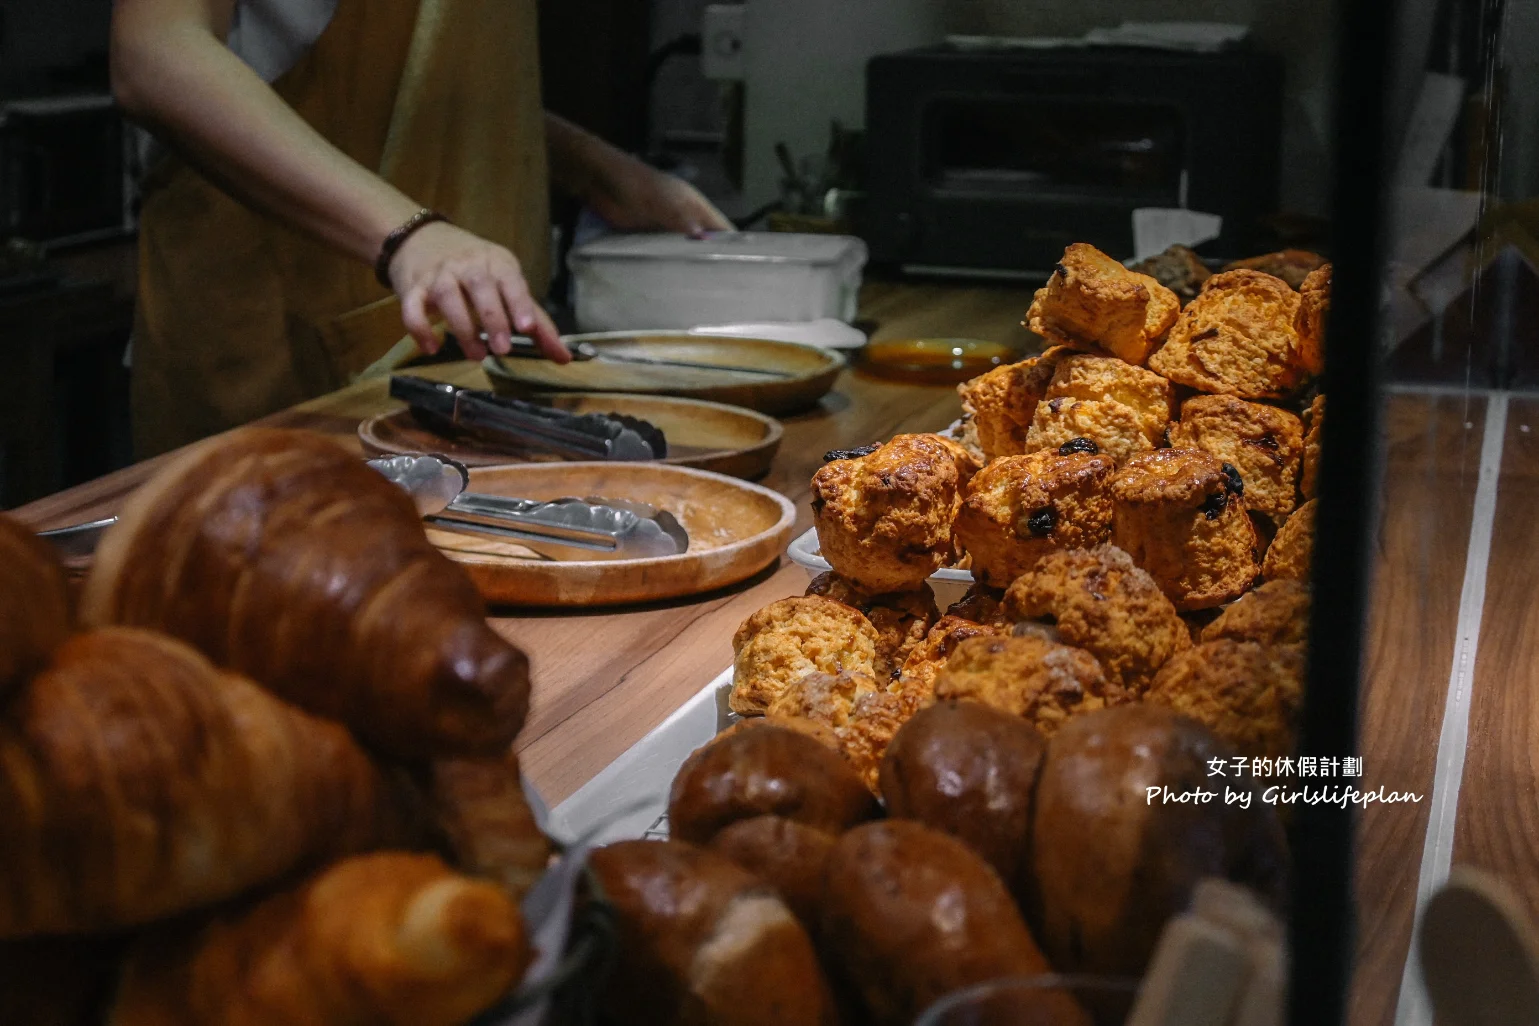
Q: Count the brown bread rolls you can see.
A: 6